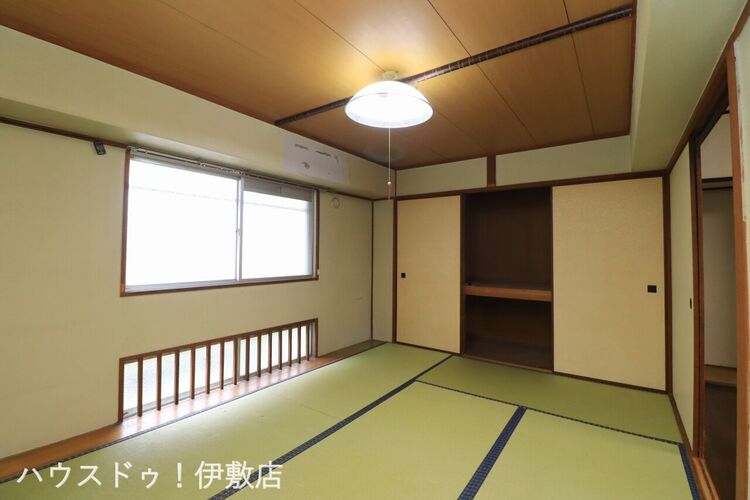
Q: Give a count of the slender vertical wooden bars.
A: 14